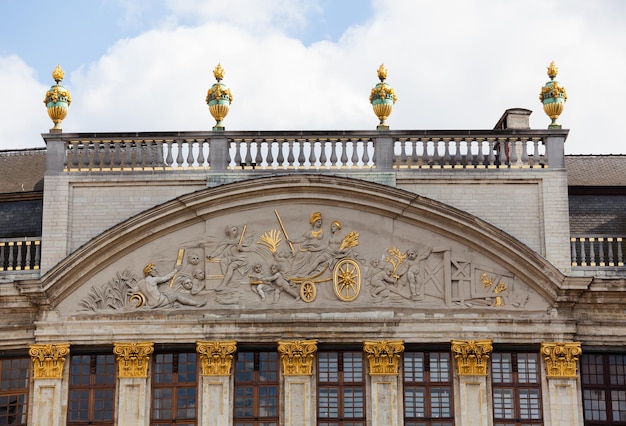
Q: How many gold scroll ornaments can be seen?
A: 7